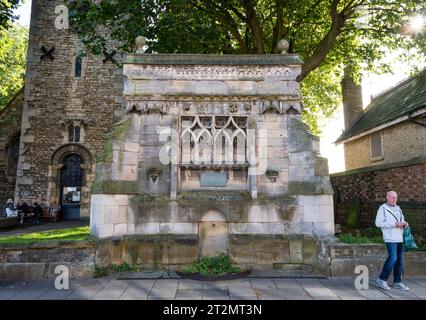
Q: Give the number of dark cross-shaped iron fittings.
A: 2